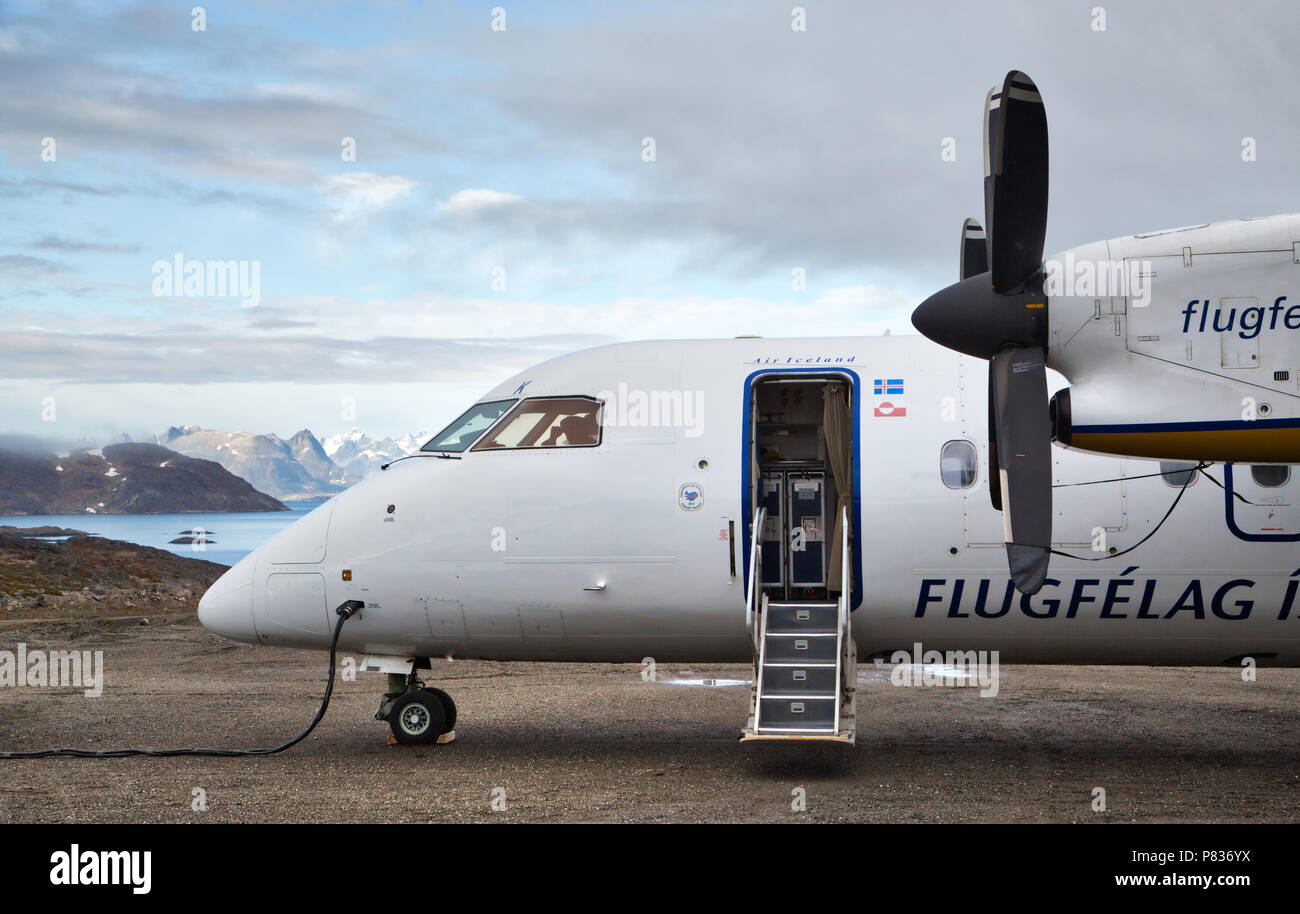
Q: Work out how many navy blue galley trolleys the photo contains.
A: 2